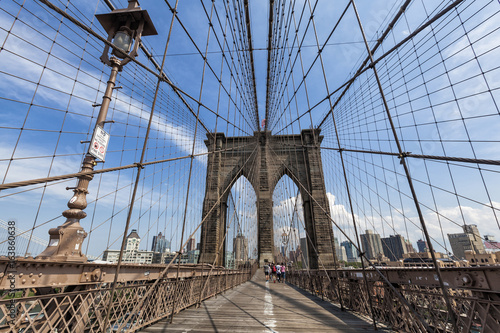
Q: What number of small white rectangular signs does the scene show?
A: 1